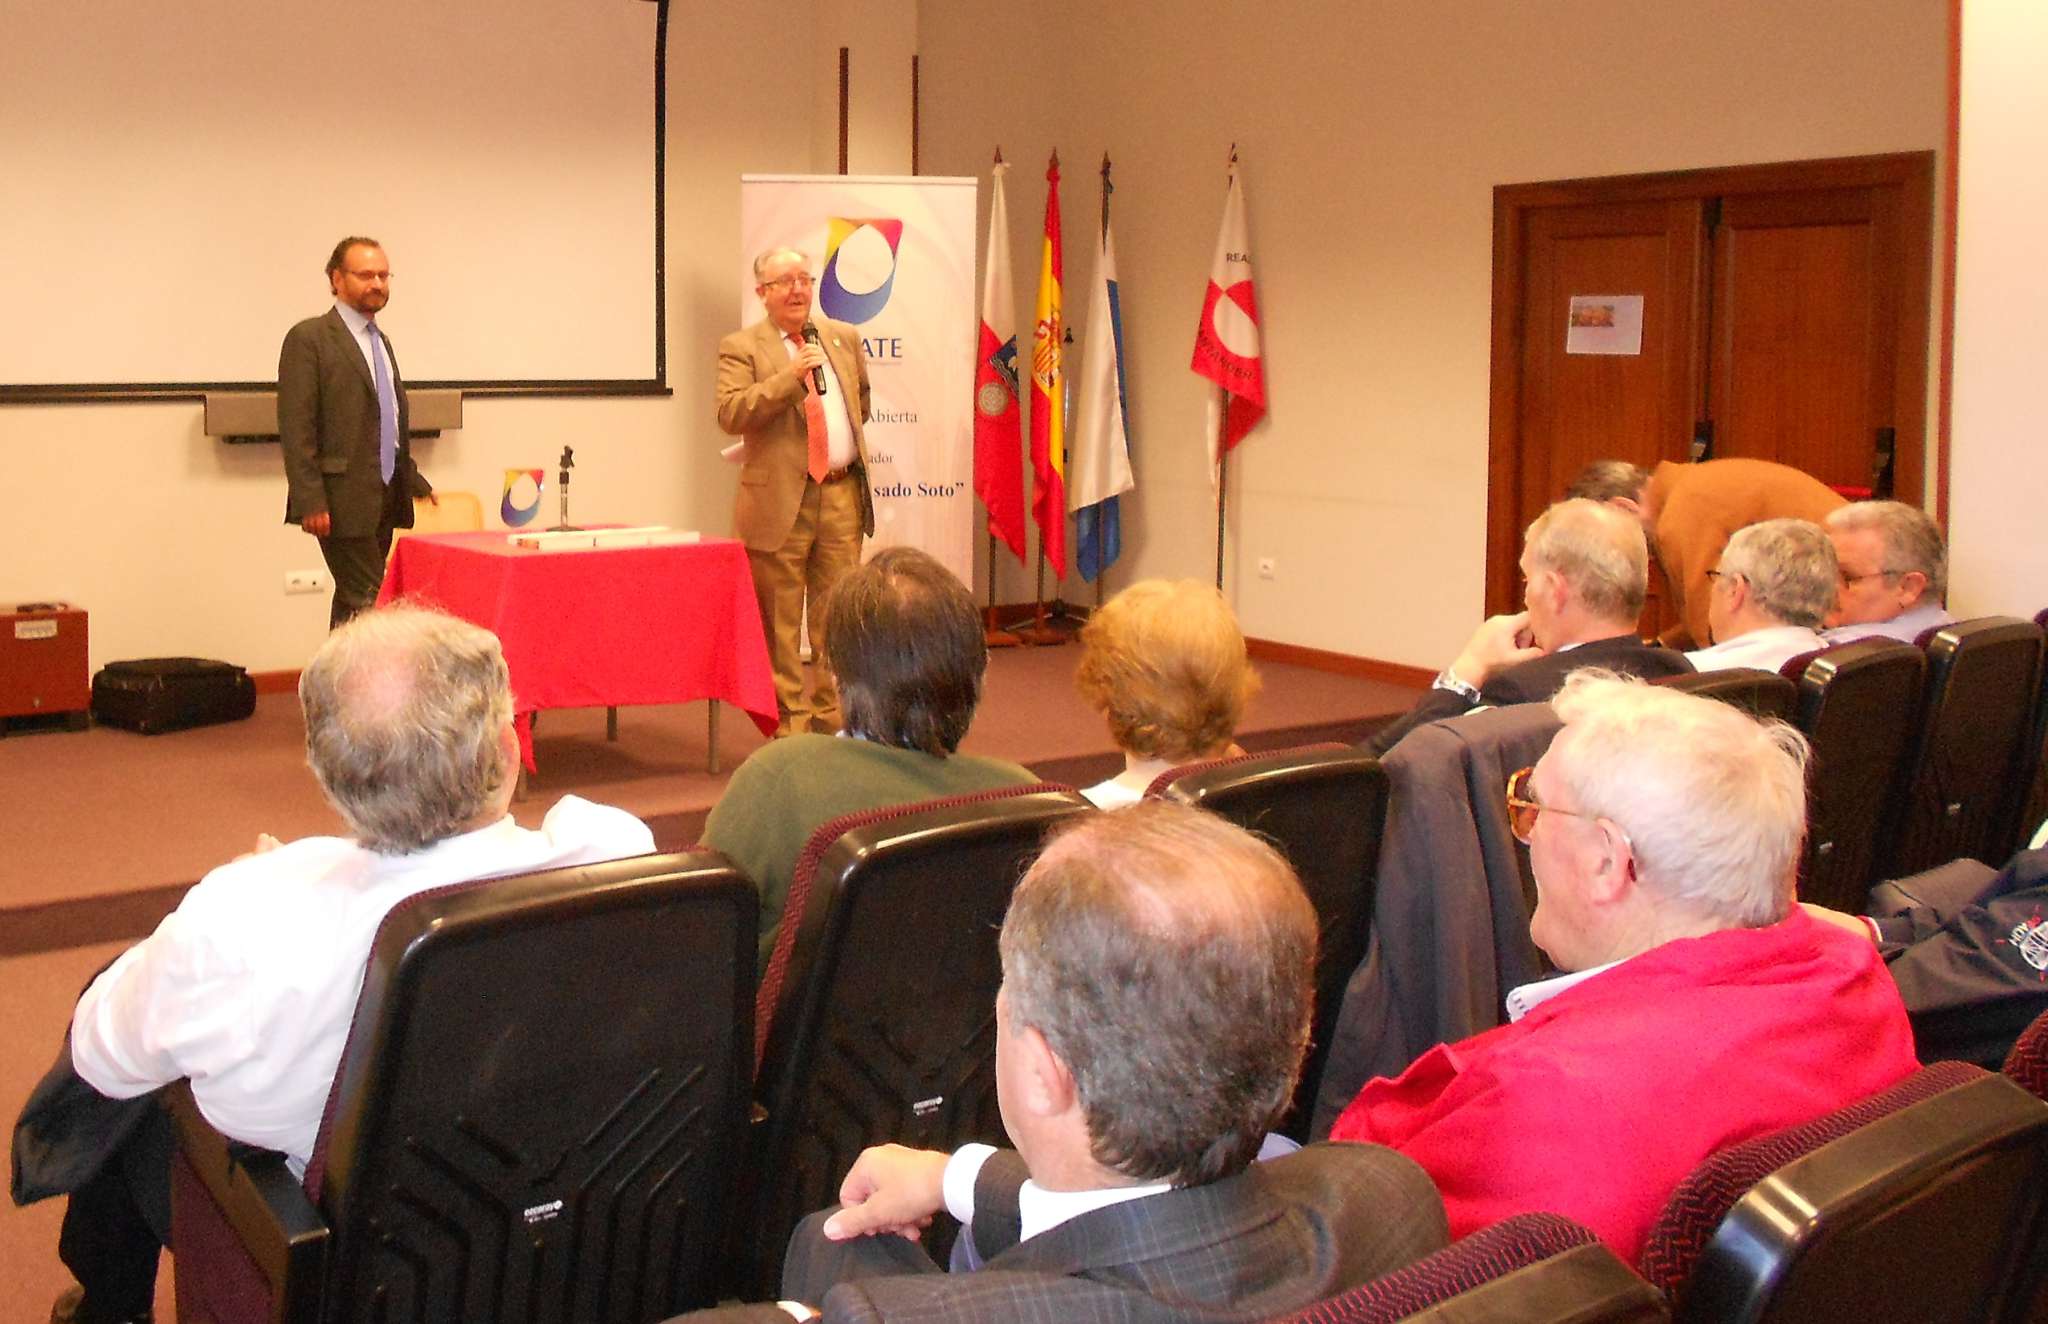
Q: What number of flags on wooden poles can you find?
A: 4